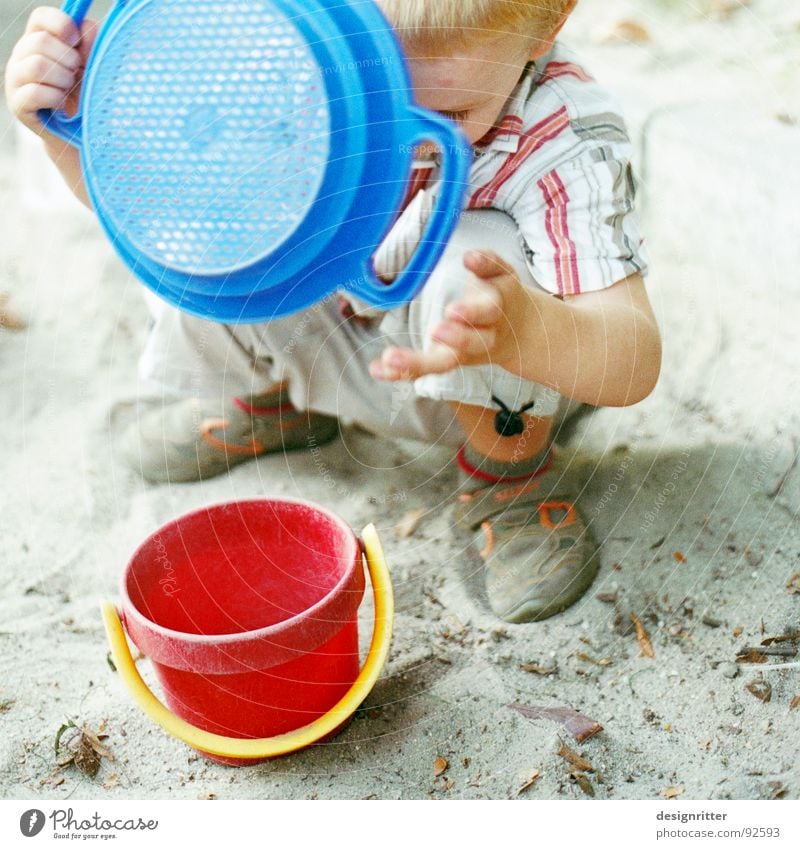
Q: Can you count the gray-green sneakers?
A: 2